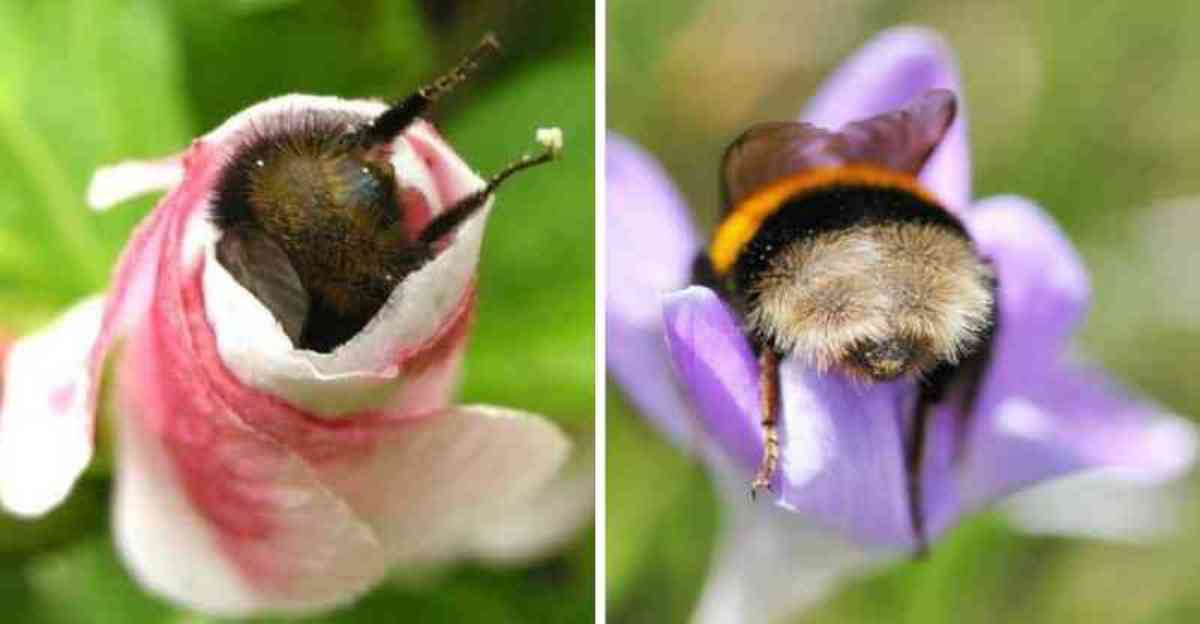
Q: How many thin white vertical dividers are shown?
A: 1